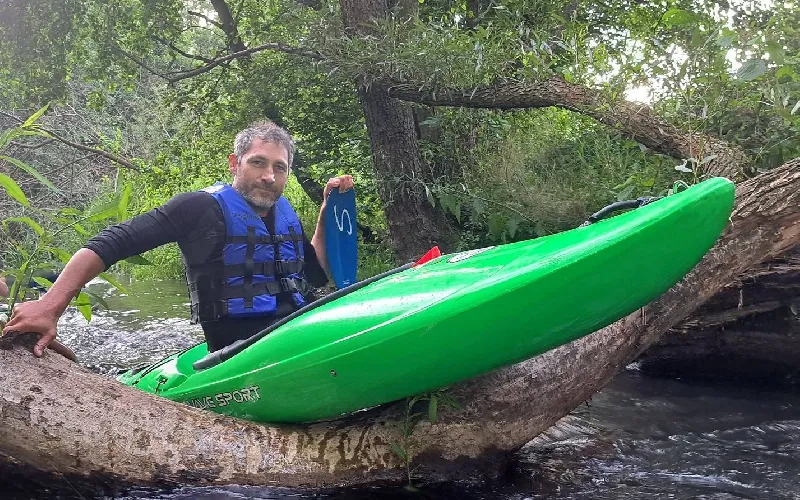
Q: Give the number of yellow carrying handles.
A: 0